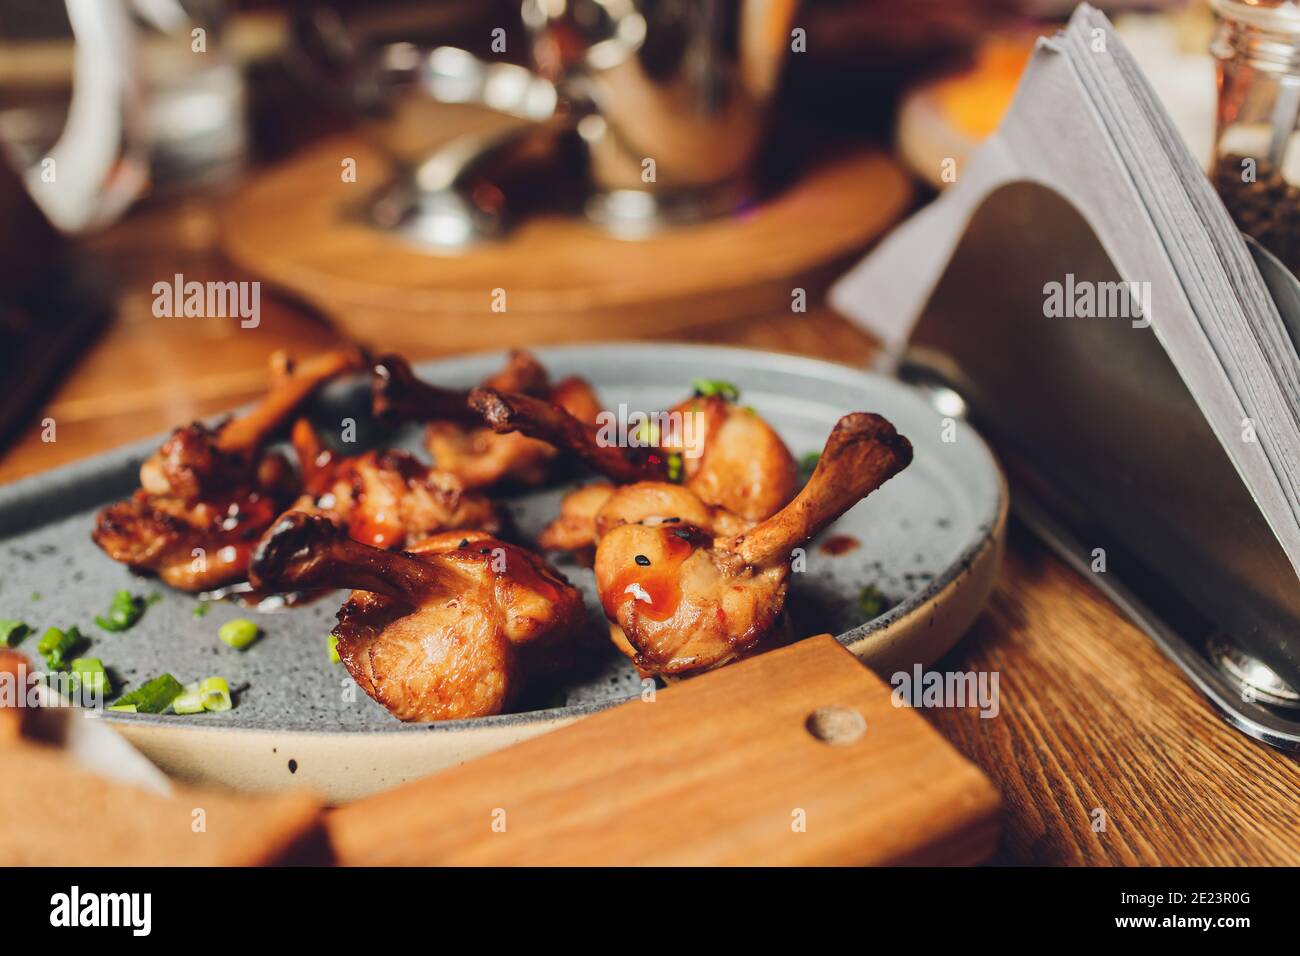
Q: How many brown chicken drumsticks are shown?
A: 6